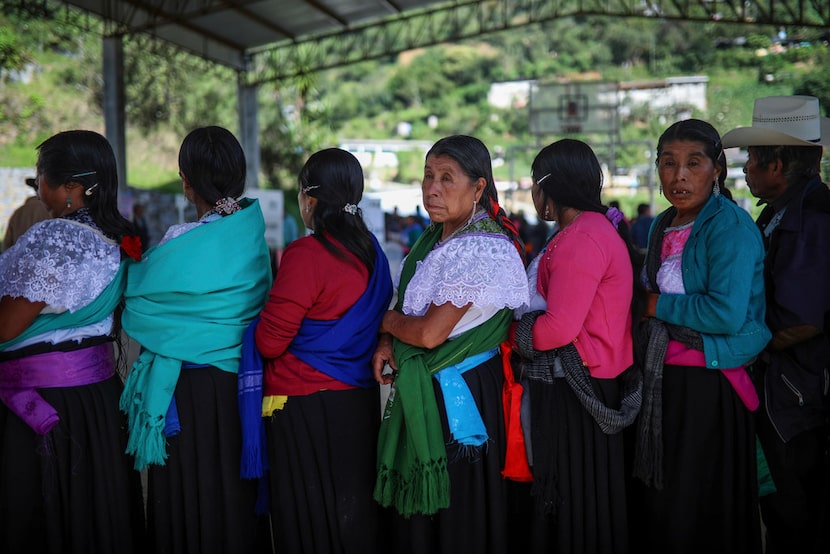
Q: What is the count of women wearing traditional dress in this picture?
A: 6